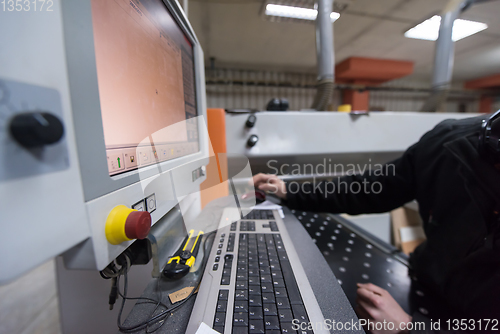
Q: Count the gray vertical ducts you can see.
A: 2